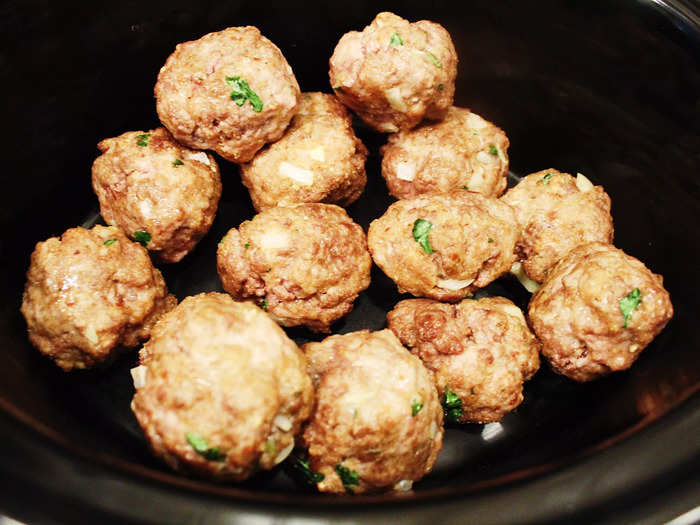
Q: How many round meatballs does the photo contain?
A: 13